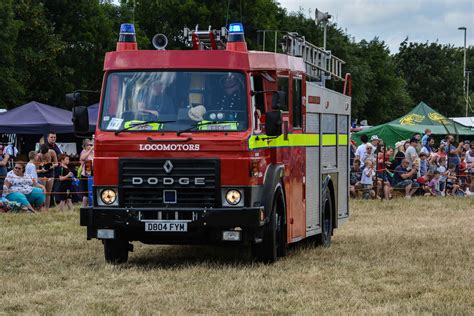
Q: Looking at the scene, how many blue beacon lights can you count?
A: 2